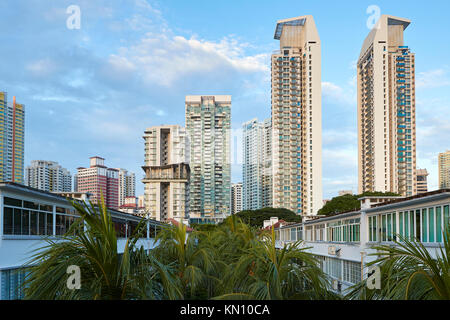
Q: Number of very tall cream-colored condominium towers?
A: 2